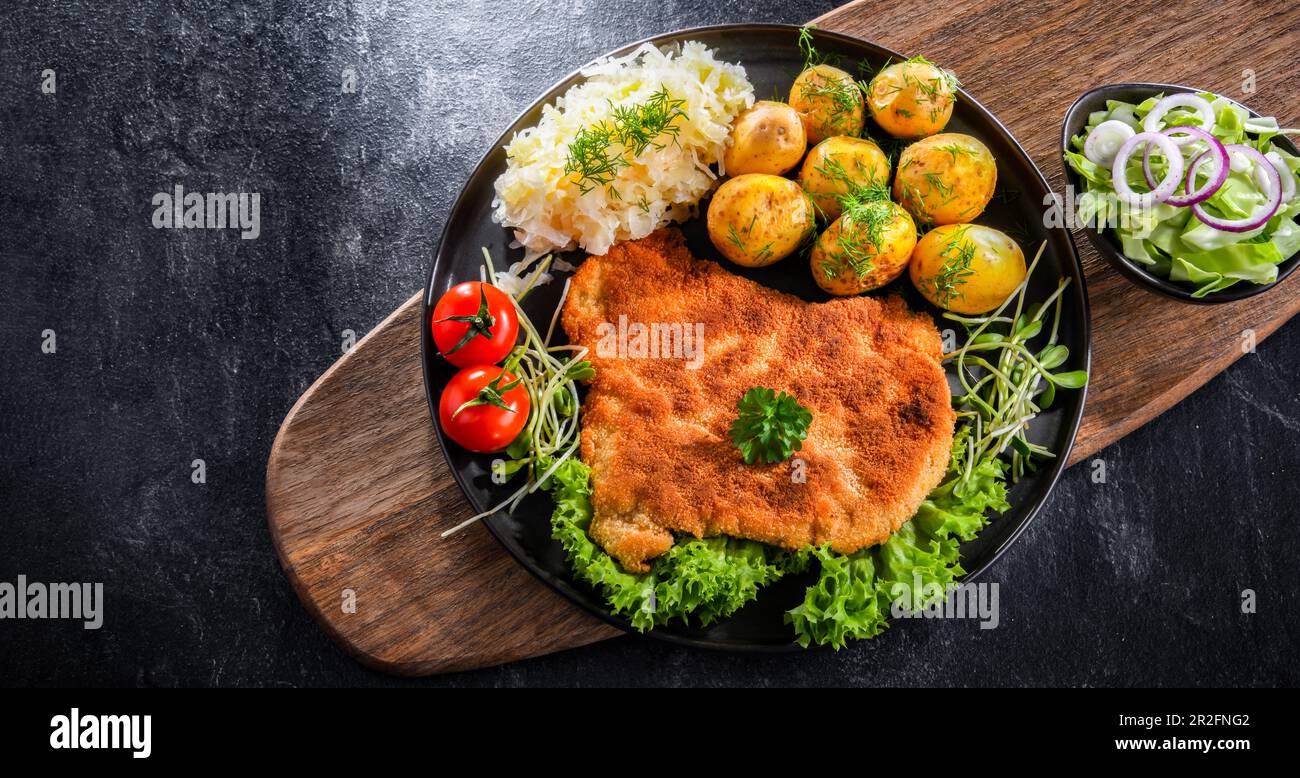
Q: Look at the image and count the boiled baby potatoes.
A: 8